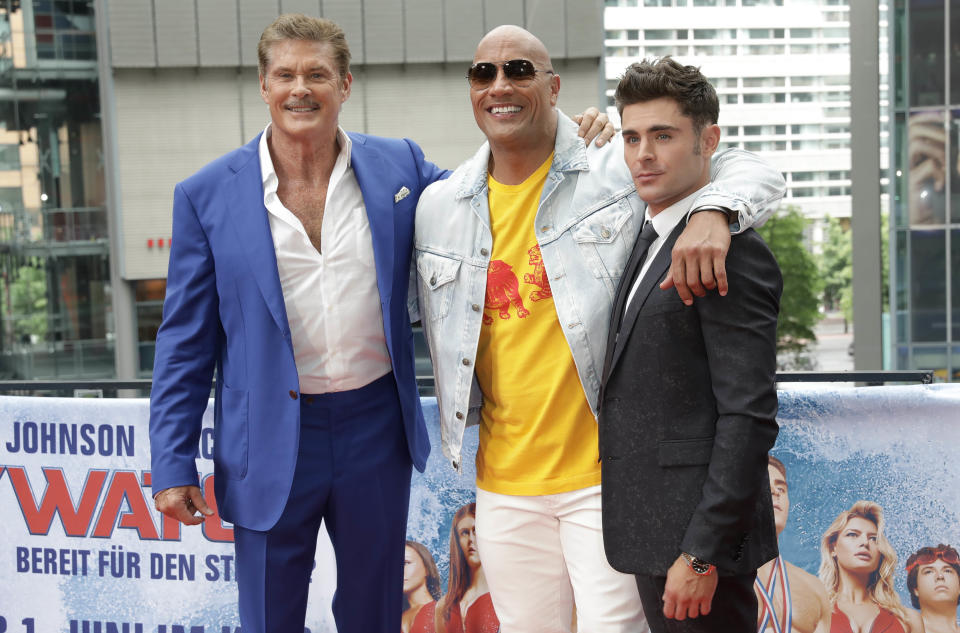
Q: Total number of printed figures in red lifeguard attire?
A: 3